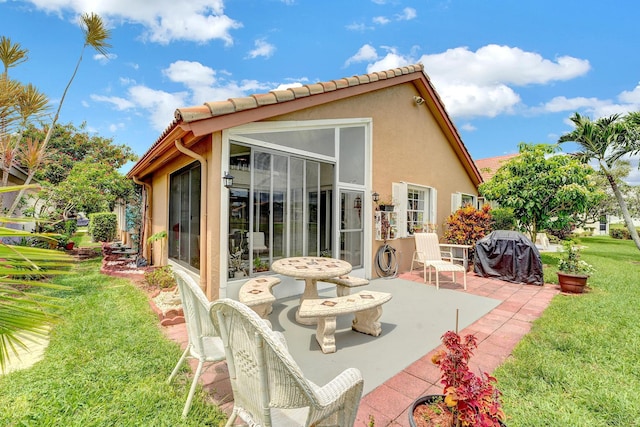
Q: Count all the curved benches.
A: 3